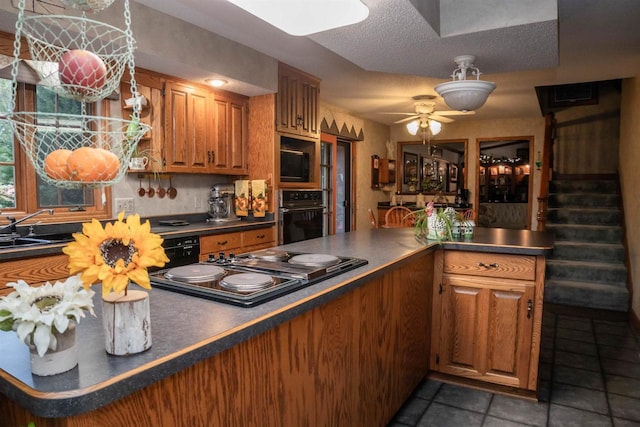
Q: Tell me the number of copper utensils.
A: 4